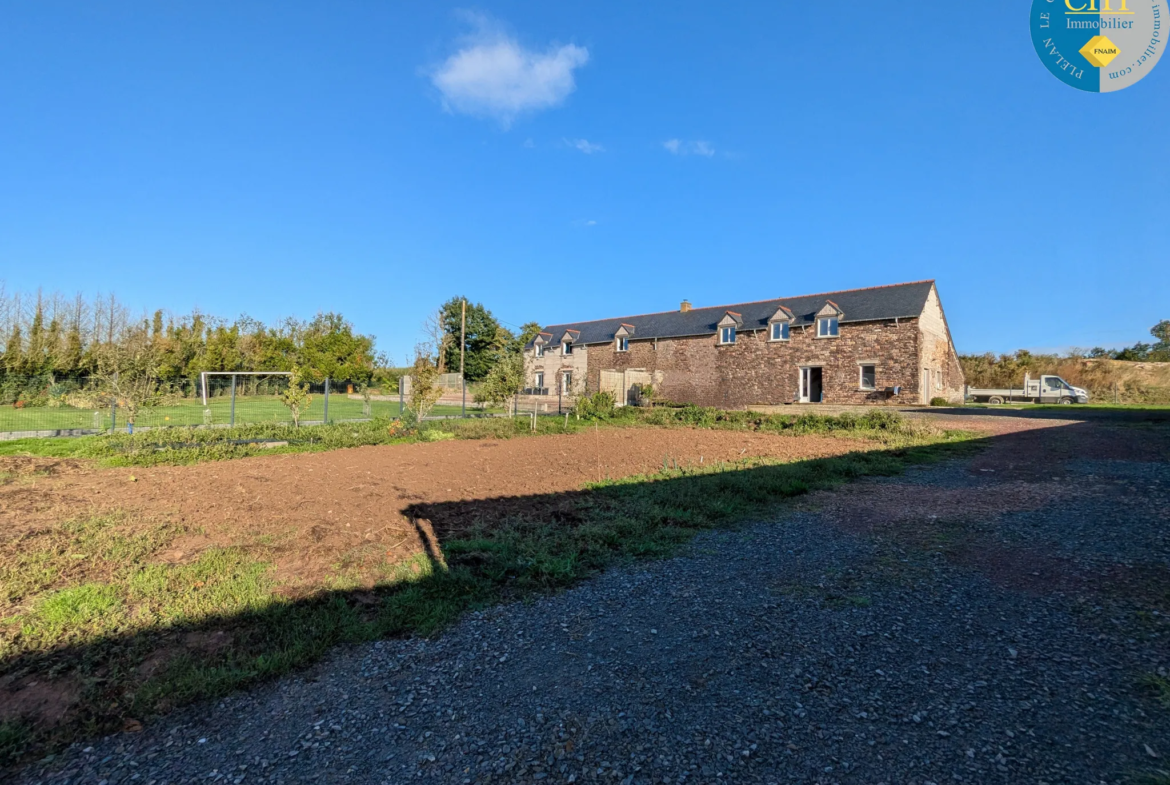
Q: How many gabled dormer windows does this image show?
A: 6